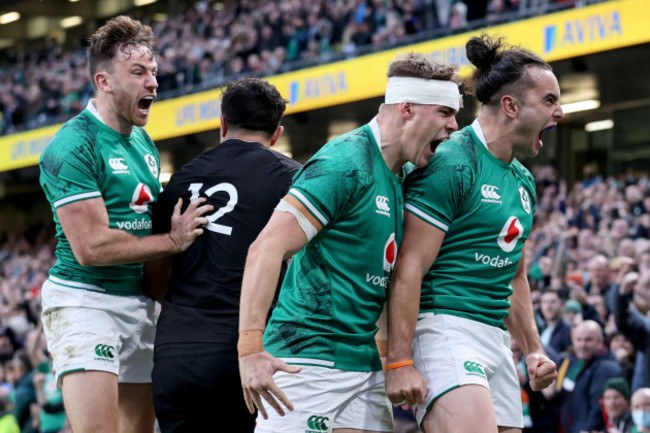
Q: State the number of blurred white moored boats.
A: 0